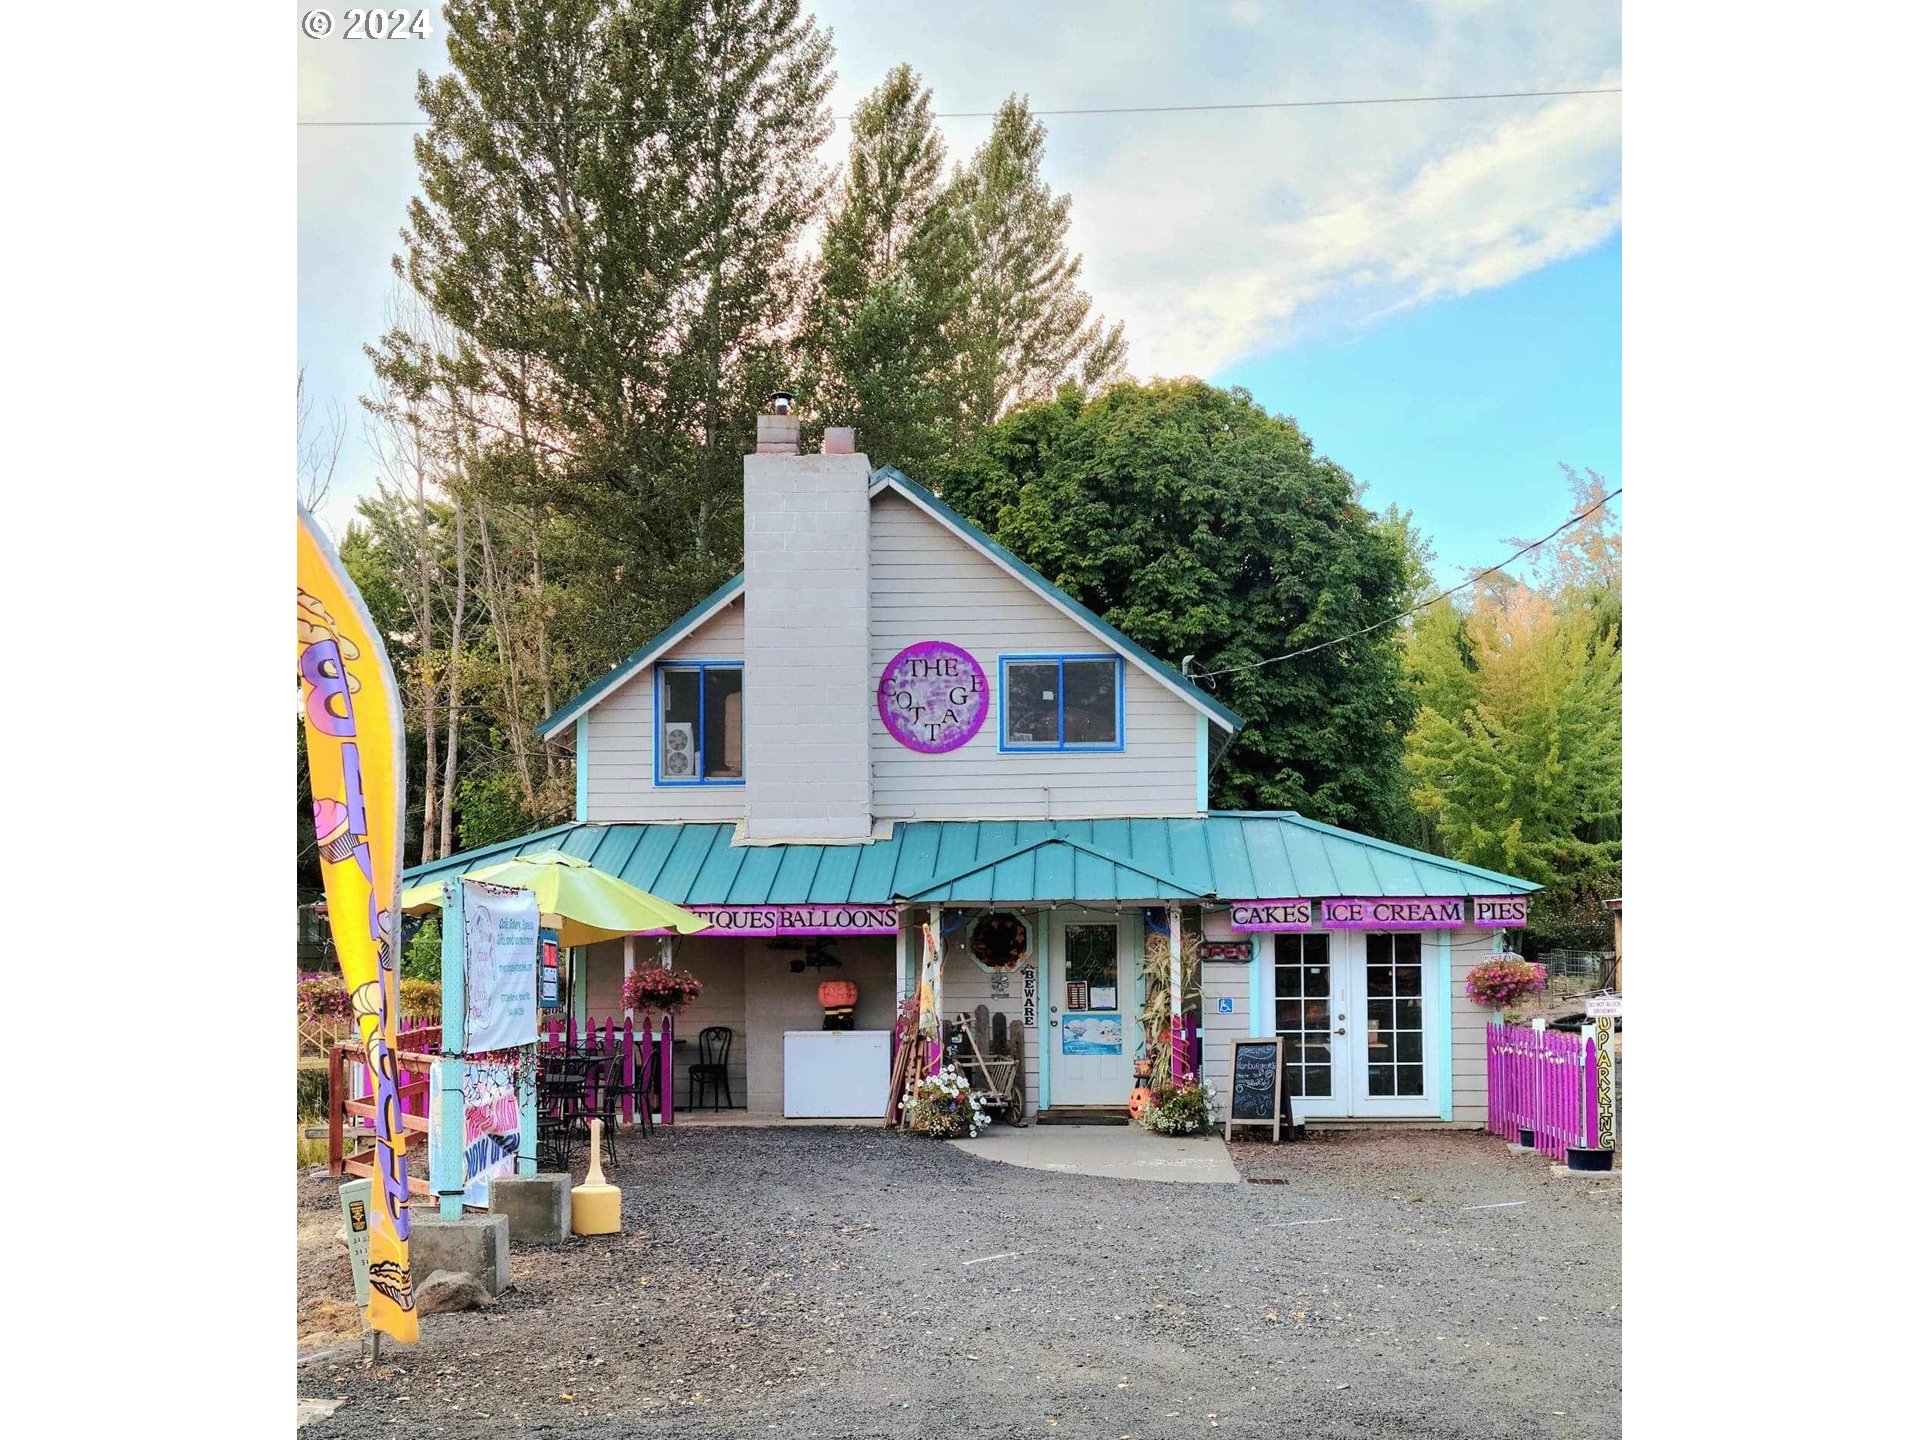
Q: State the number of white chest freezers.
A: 1